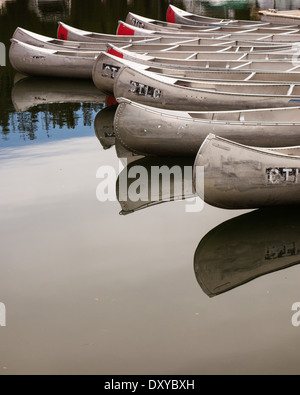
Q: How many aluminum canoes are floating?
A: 11